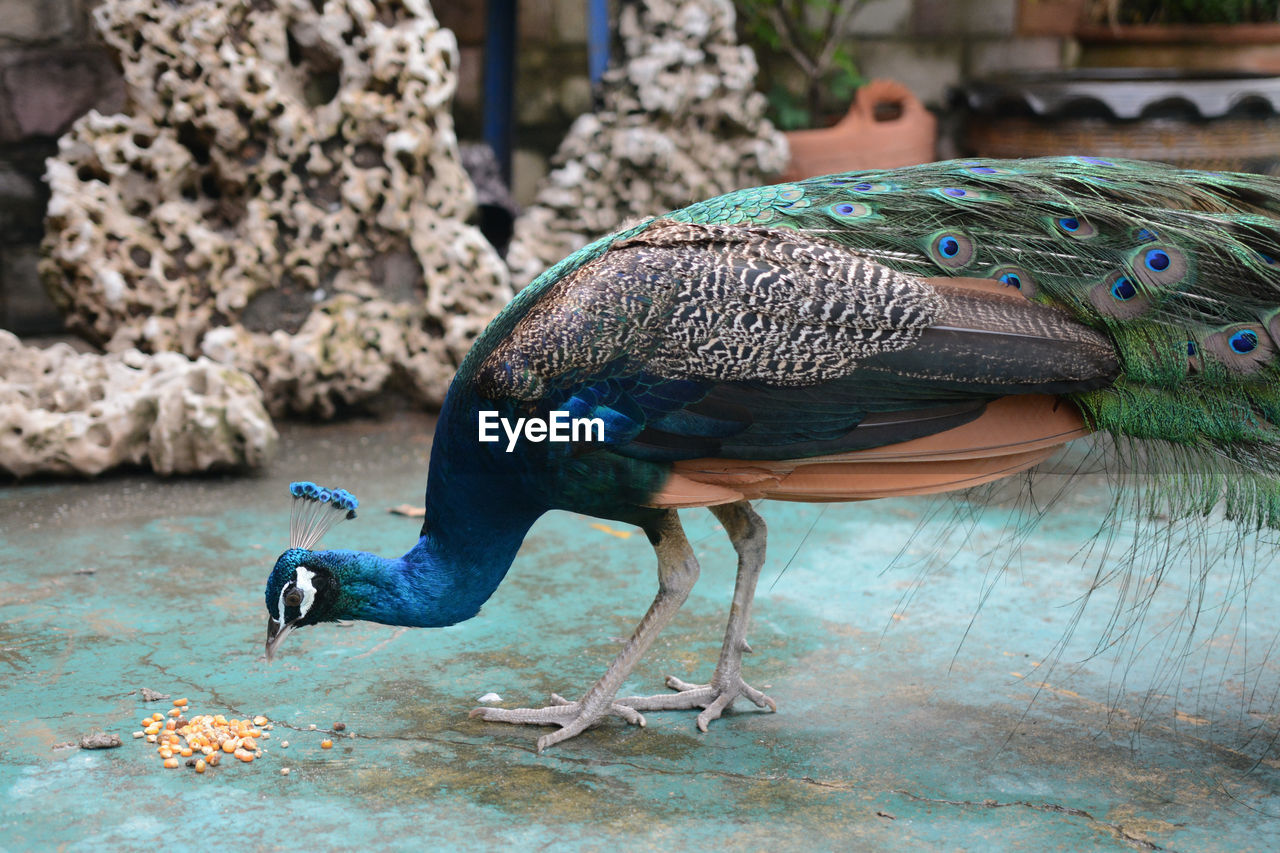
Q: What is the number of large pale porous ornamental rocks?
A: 3